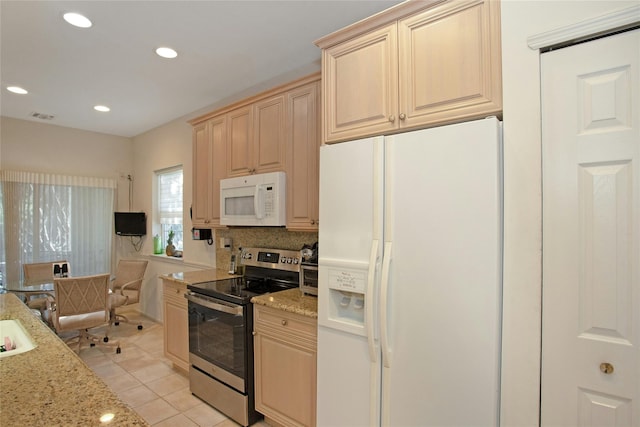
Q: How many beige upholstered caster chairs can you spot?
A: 3